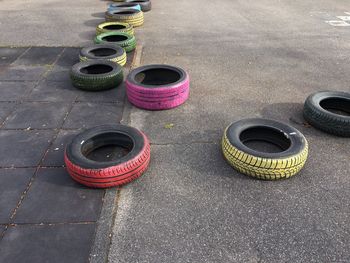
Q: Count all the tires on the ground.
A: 11